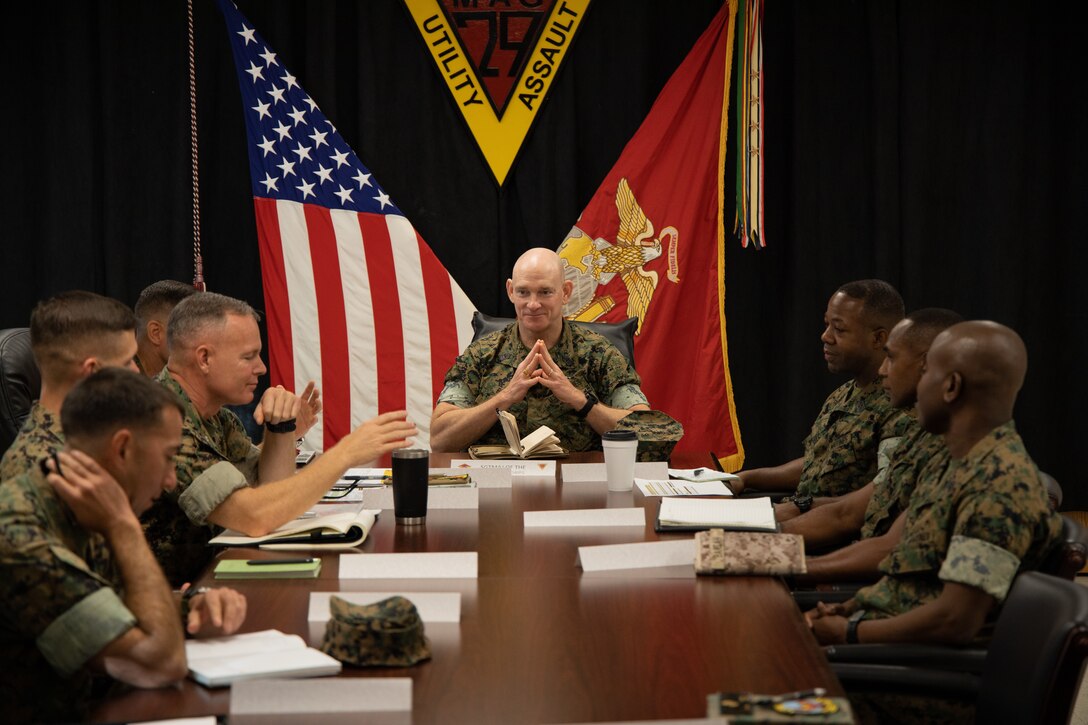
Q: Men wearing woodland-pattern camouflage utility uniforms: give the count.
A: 8